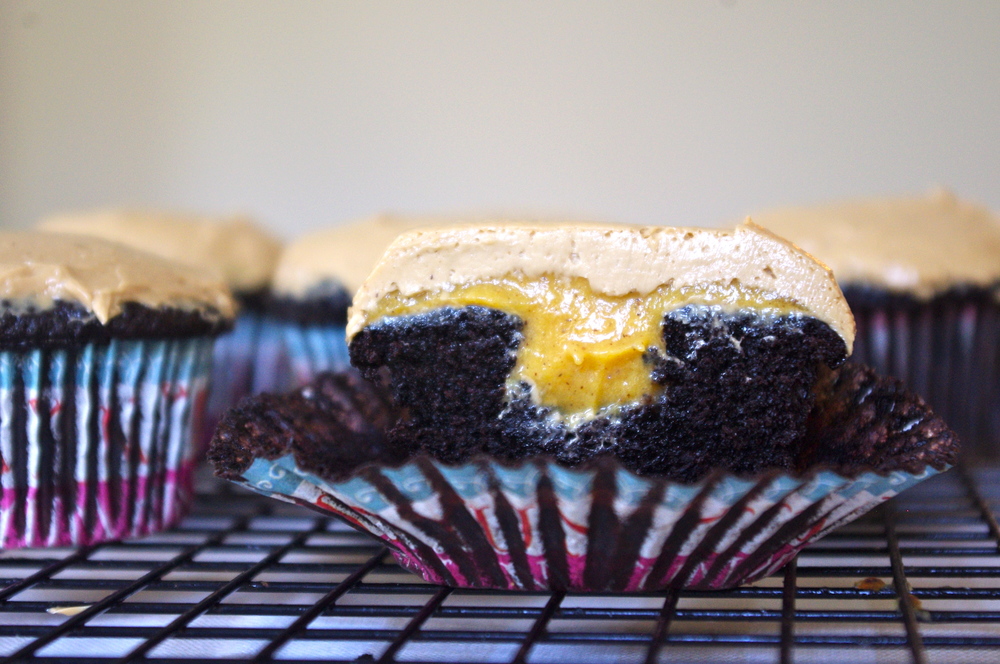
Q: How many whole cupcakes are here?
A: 4